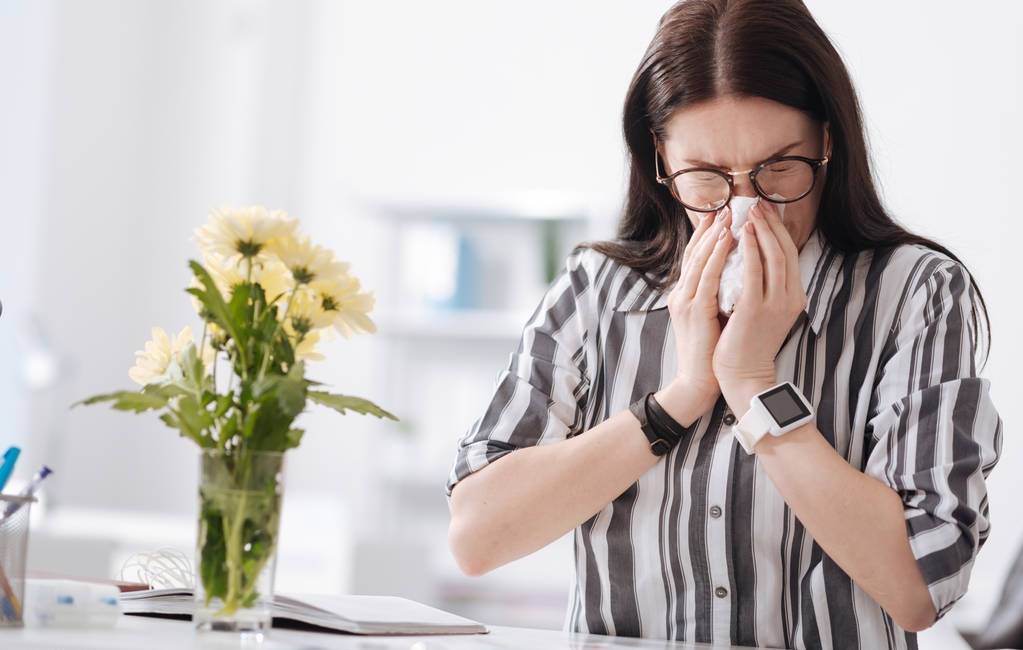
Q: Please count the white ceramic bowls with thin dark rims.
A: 0